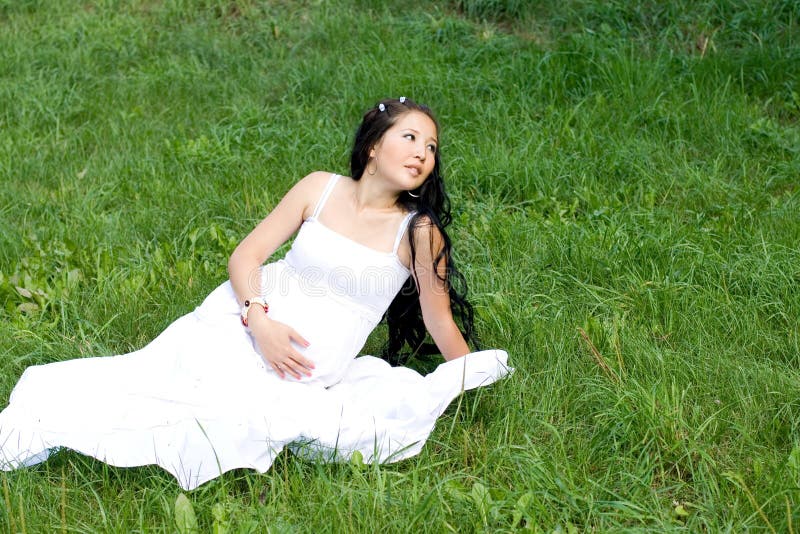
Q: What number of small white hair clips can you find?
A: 2